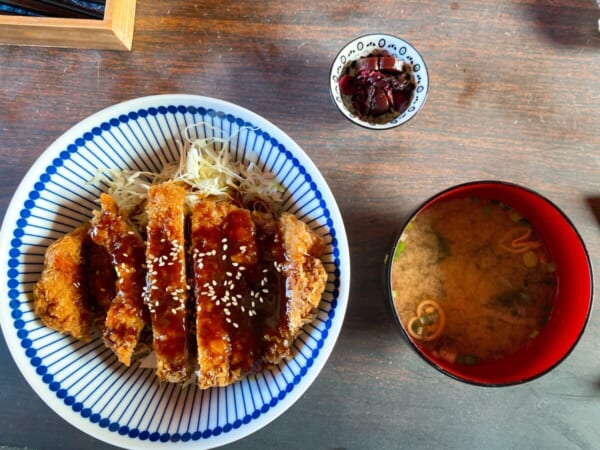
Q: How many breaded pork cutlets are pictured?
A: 1